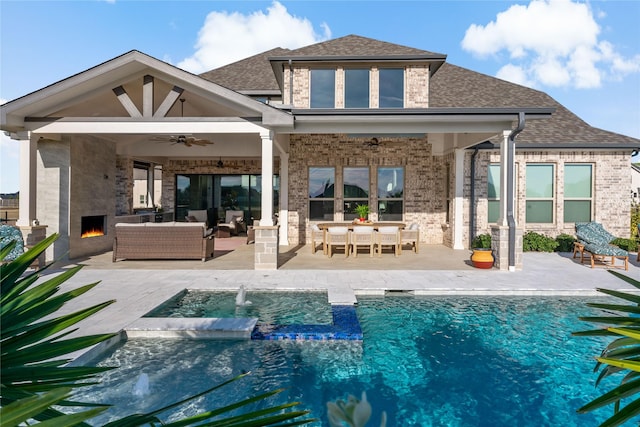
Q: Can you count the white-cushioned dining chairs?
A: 5